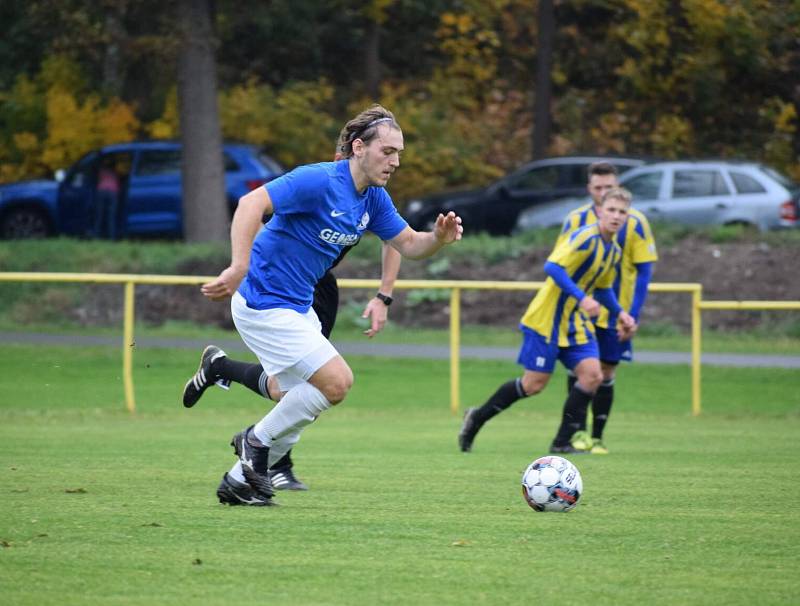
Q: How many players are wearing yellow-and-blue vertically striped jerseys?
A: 2